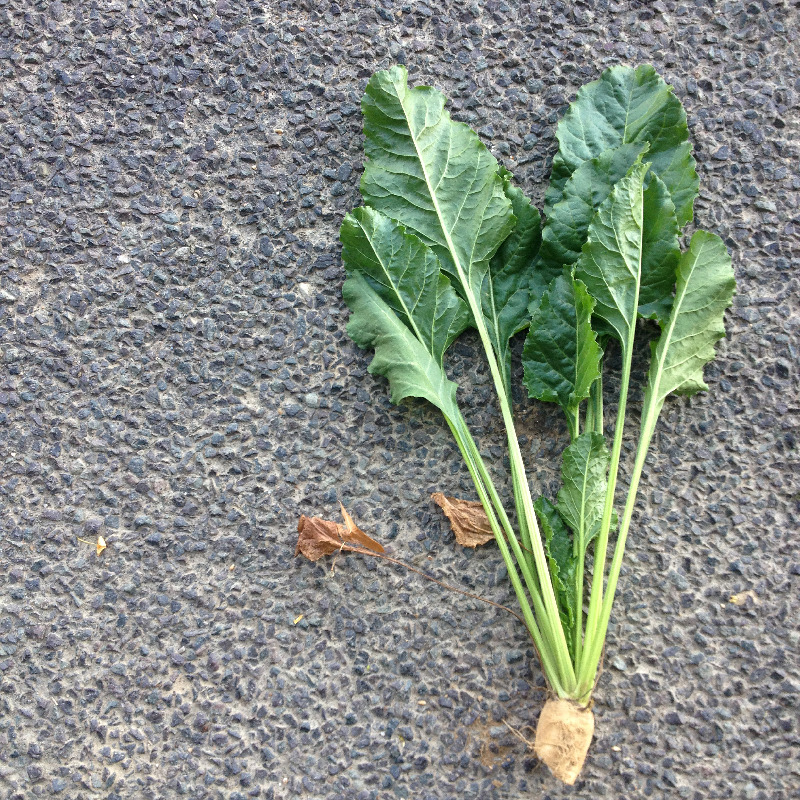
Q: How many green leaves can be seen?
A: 11